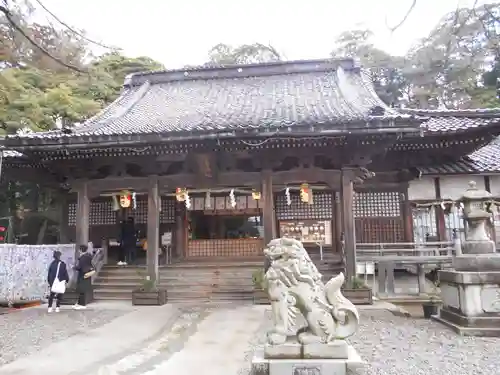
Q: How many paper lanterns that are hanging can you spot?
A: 4